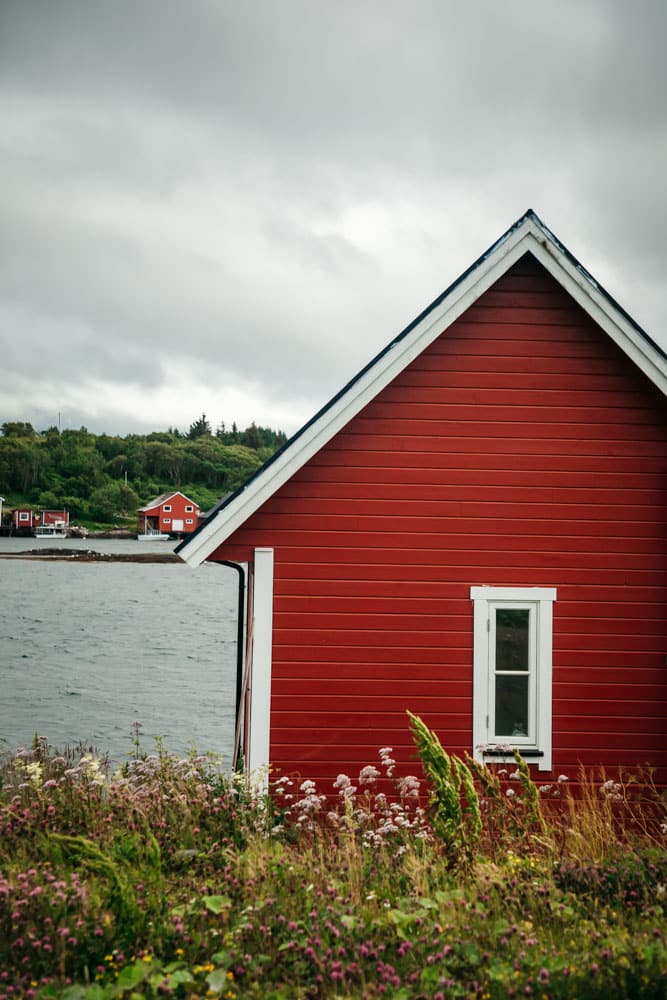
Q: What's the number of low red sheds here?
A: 2